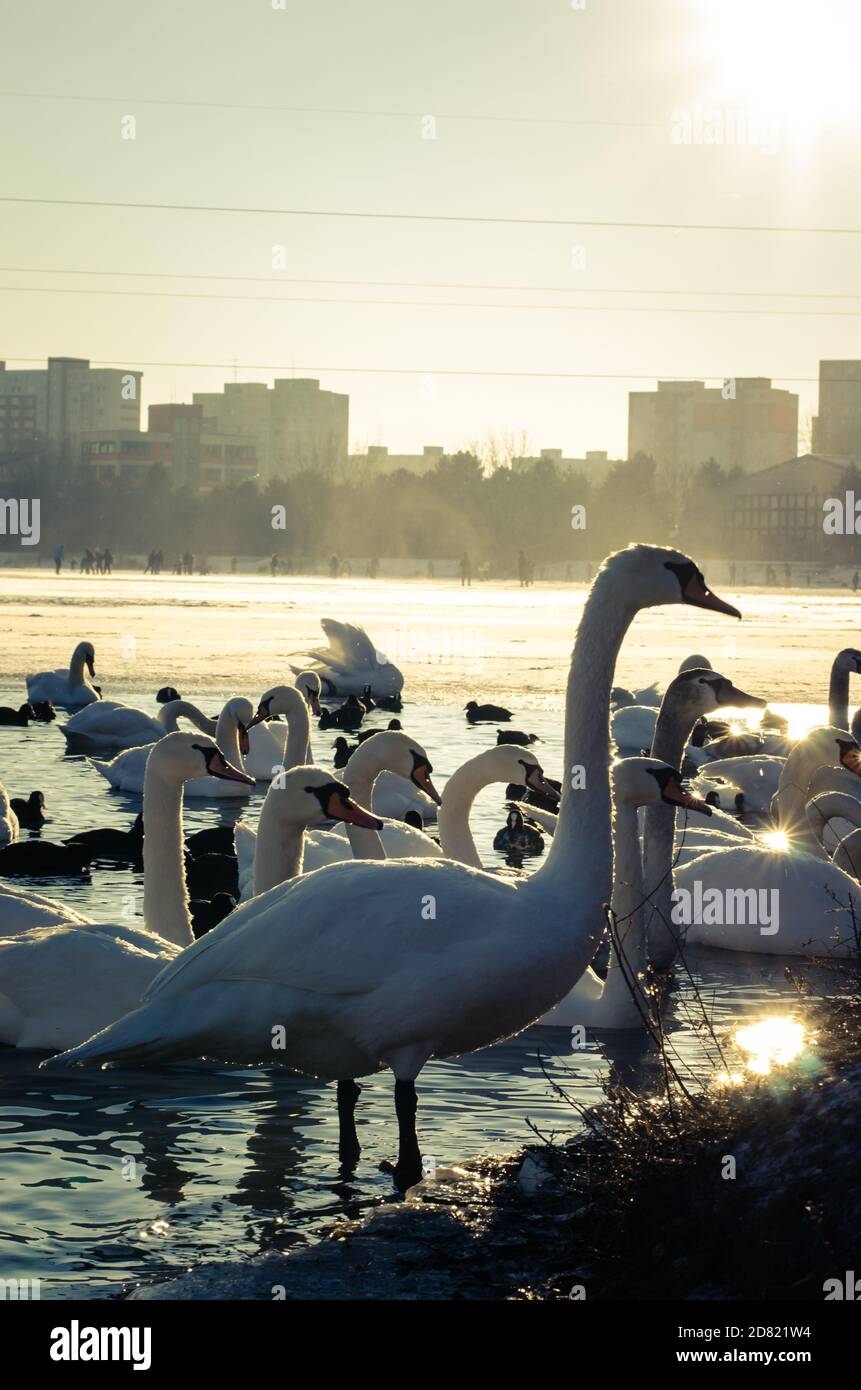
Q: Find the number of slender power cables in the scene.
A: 5